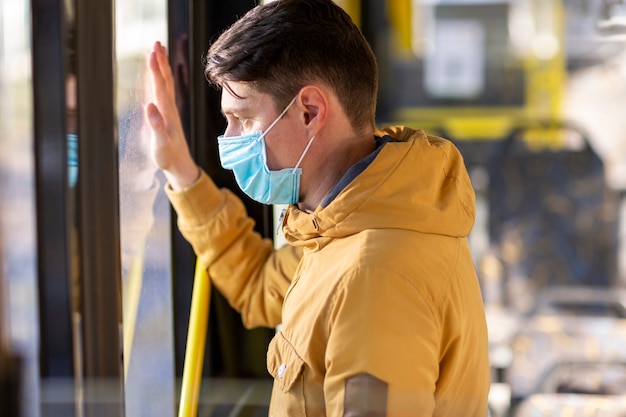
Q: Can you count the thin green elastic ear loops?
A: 0